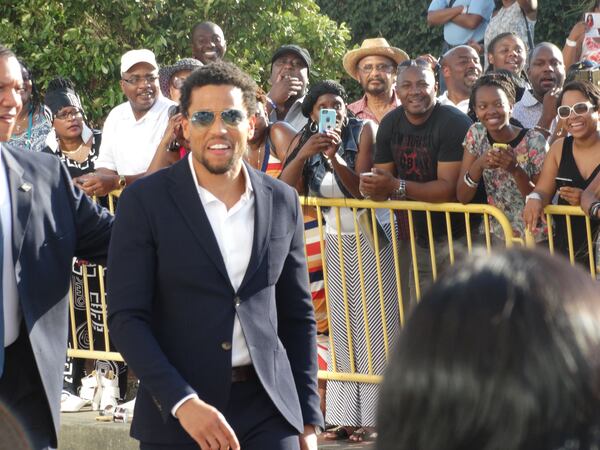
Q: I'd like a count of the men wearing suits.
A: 2